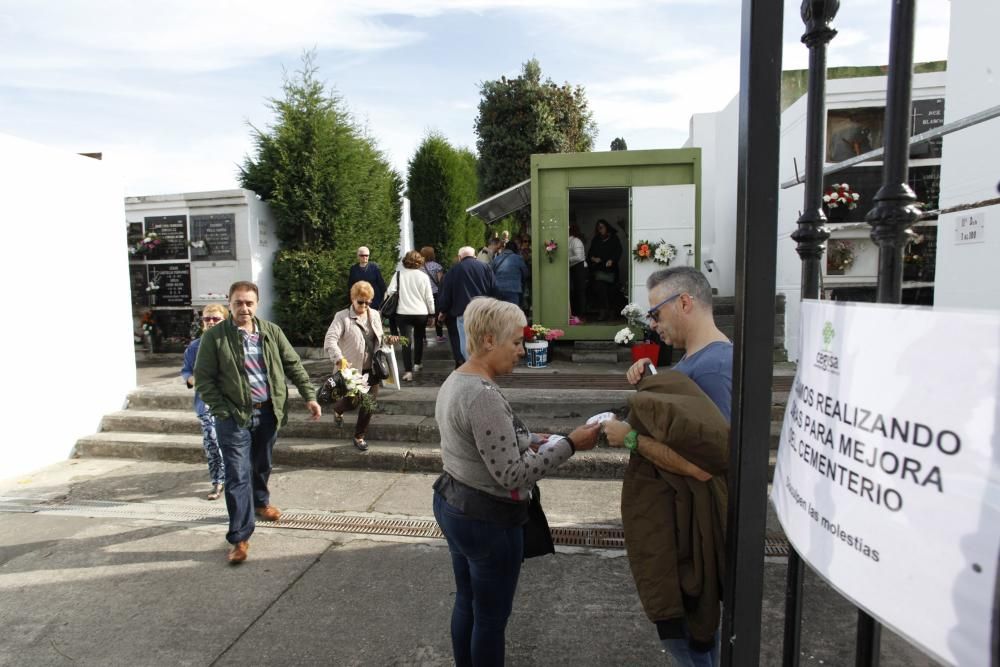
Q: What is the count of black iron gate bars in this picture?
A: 3